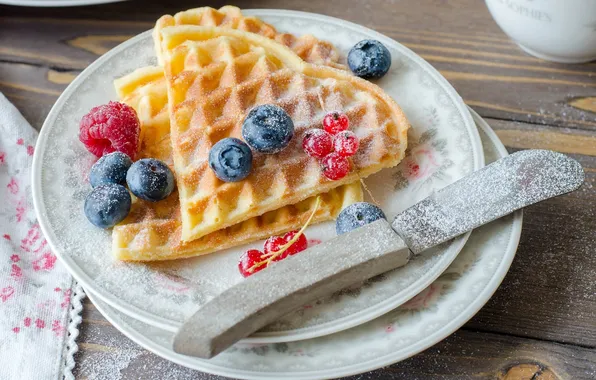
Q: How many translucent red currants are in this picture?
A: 7